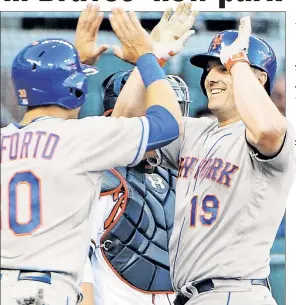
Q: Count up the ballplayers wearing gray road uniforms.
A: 2